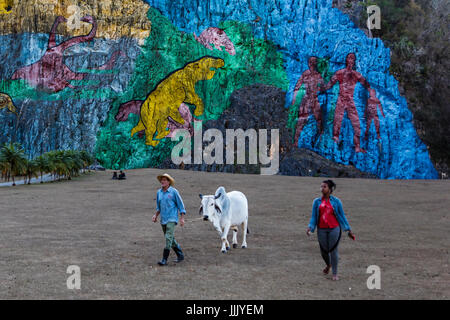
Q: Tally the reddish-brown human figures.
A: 3